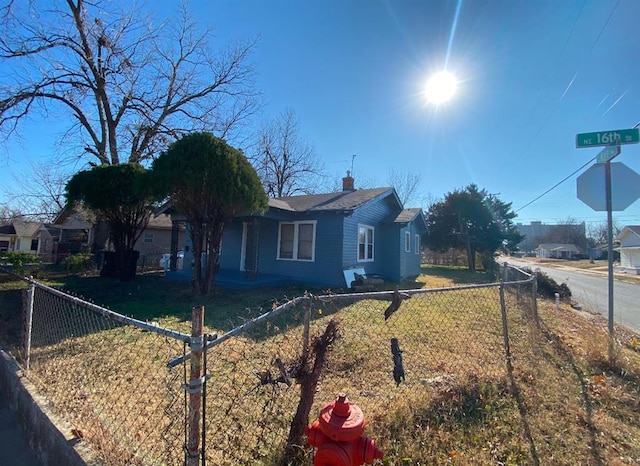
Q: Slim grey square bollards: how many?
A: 0